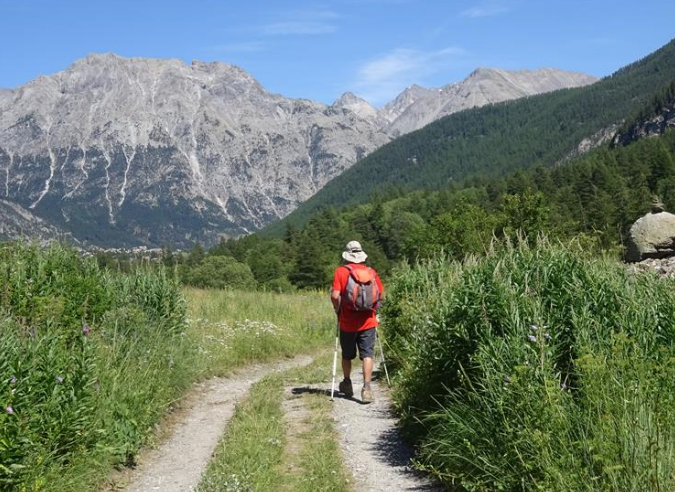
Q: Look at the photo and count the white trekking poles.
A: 2